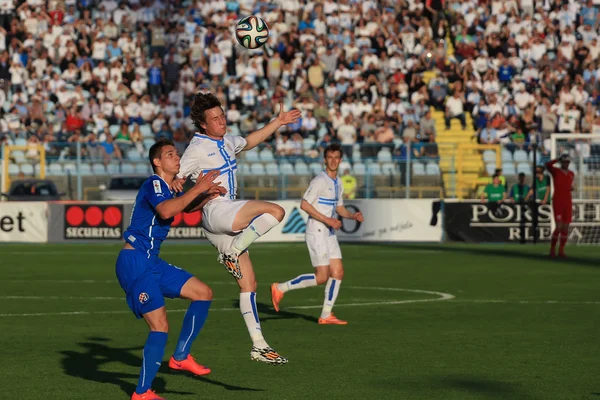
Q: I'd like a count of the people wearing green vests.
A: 3